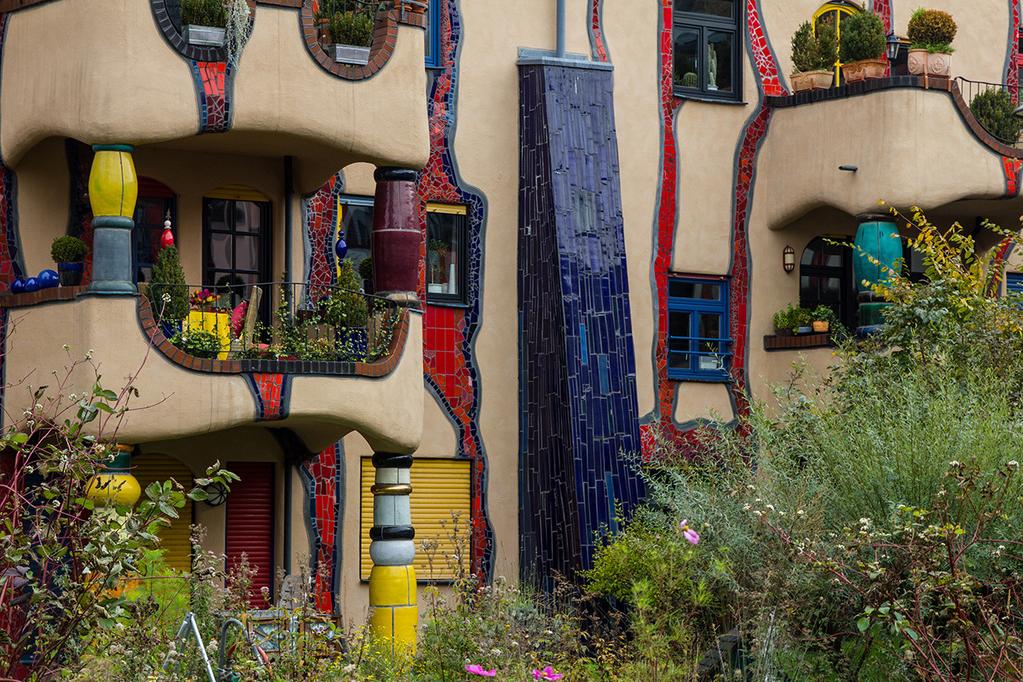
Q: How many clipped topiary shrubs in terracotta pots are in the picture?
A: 3